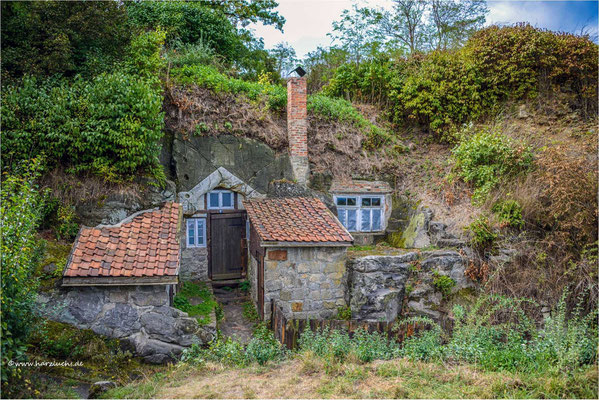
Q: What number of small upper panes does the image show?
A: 4